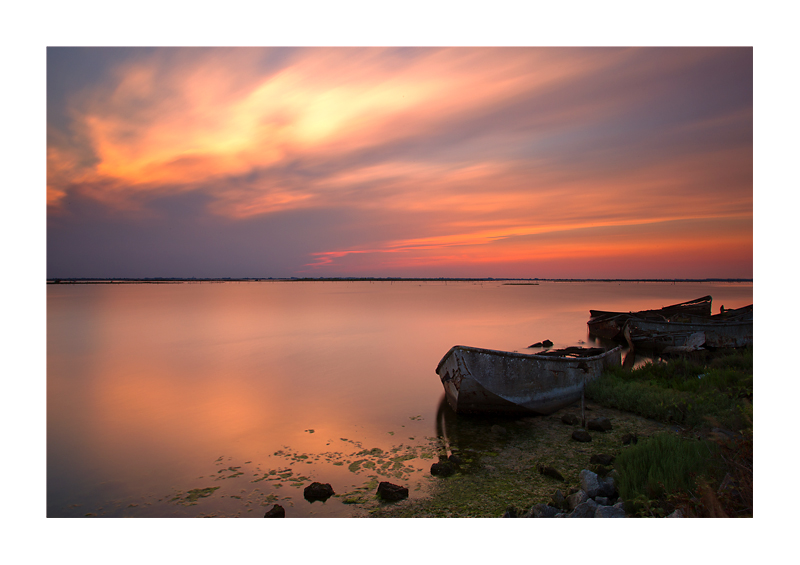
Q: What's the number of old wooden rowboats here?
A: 3